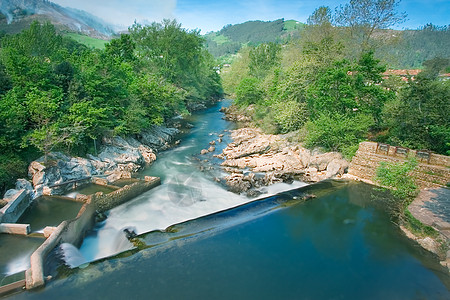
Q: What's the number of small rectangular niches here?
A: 3